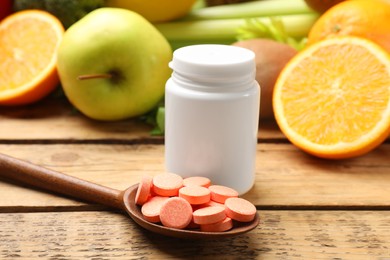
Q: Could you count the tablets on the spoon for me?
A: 11